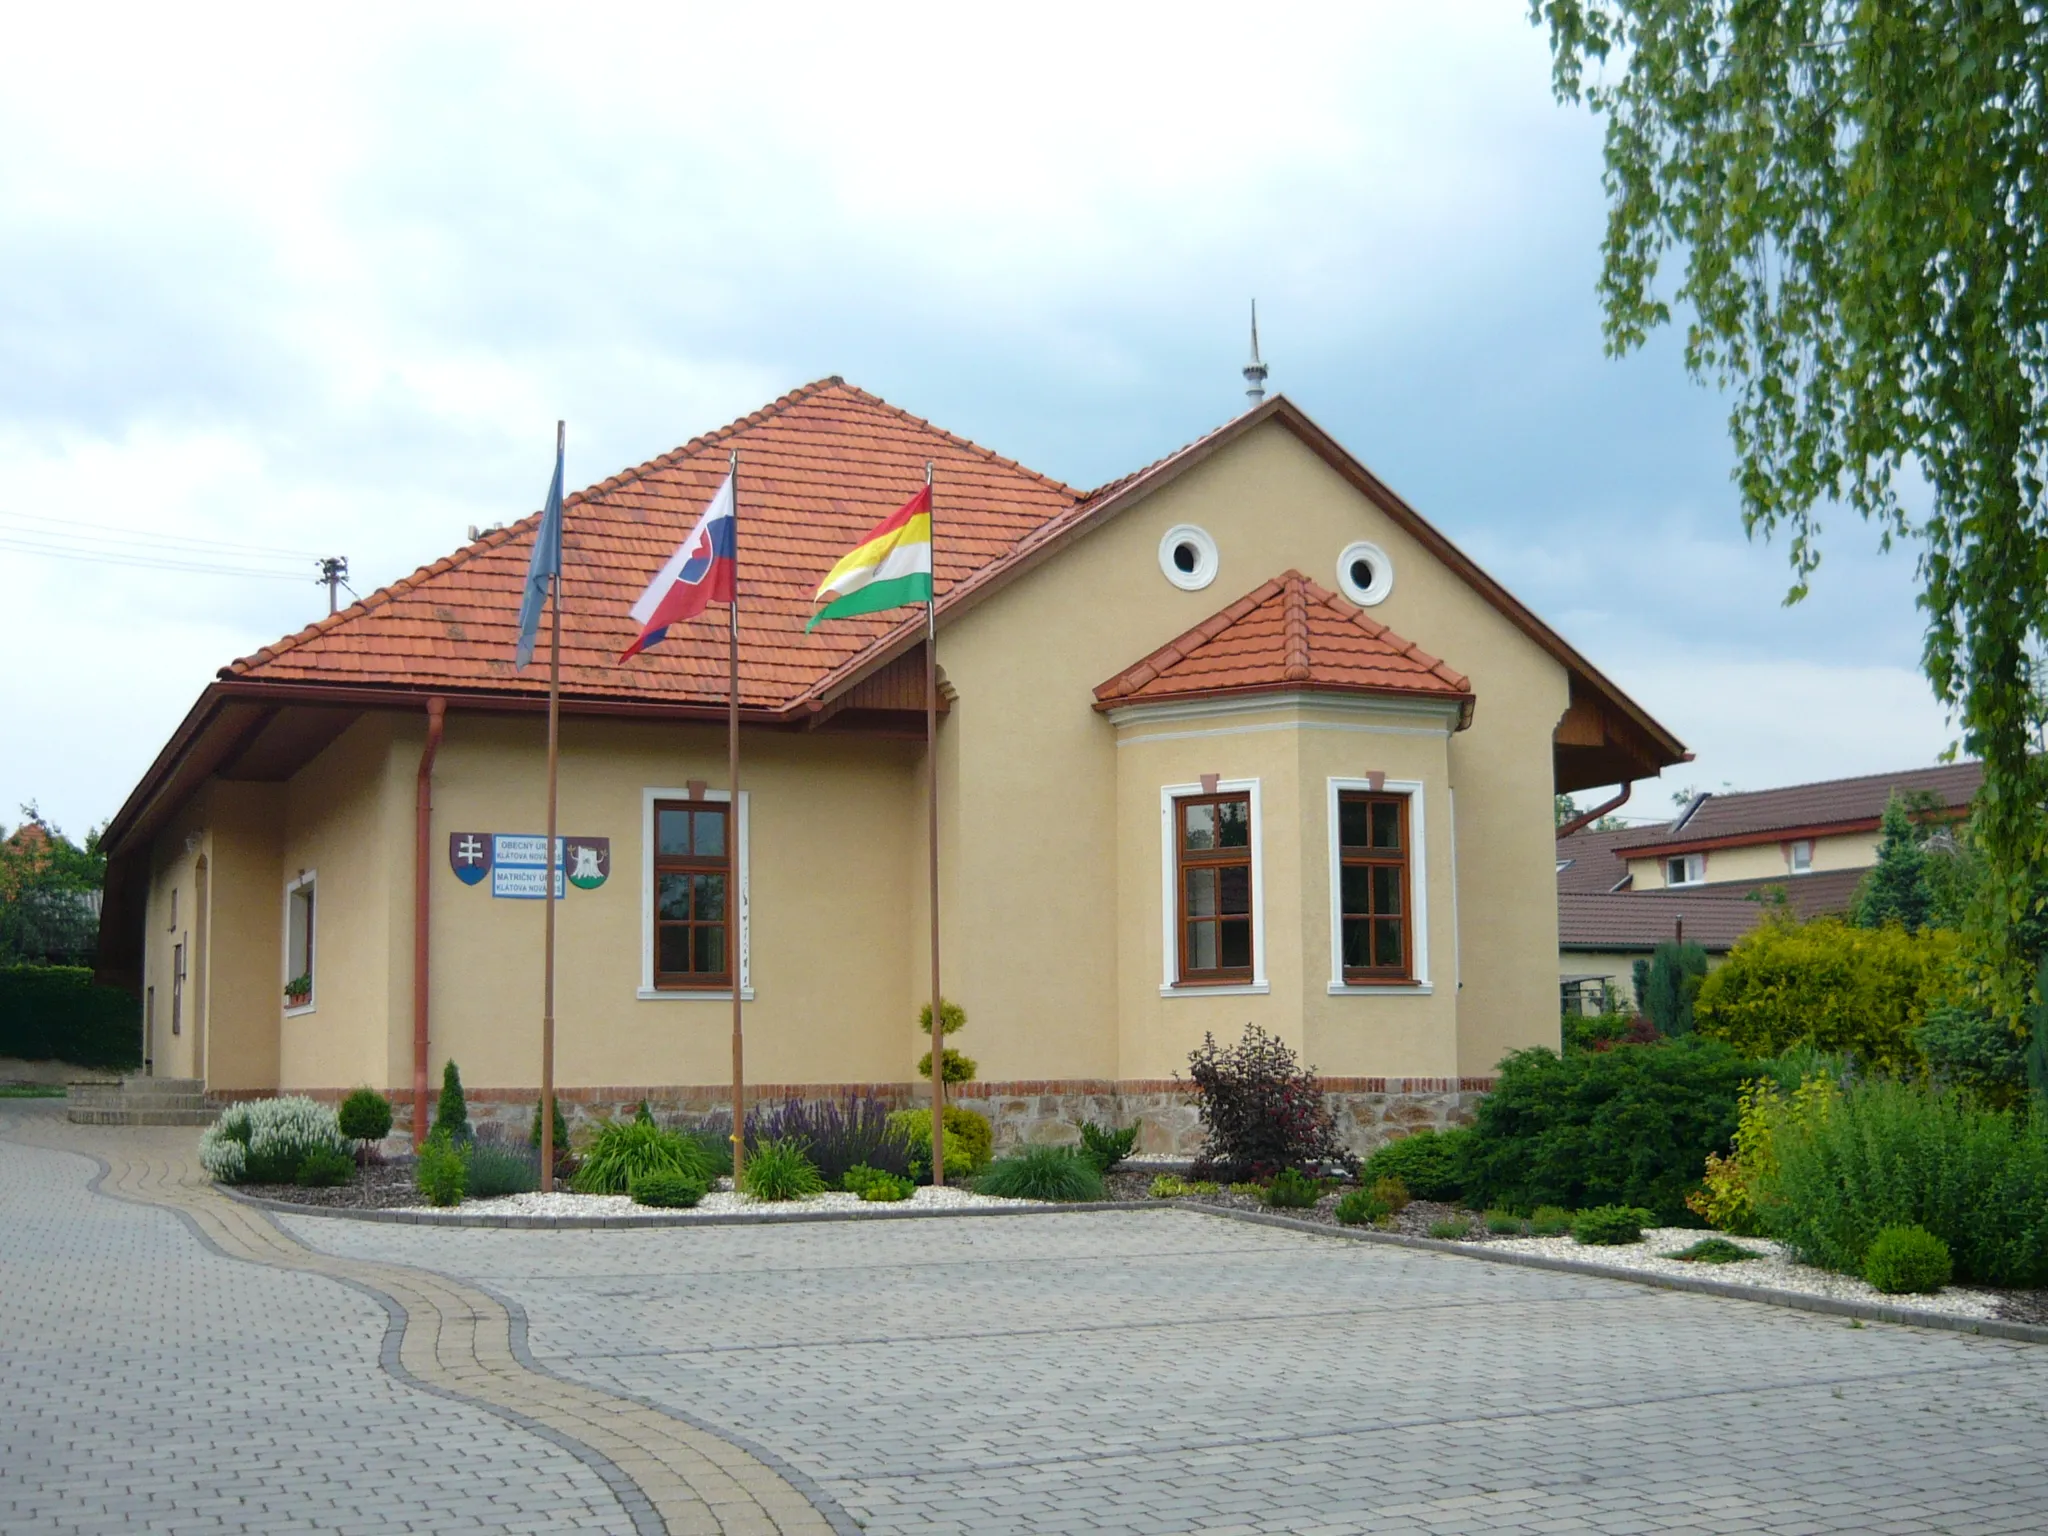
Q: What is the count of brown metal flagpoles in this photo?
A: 3